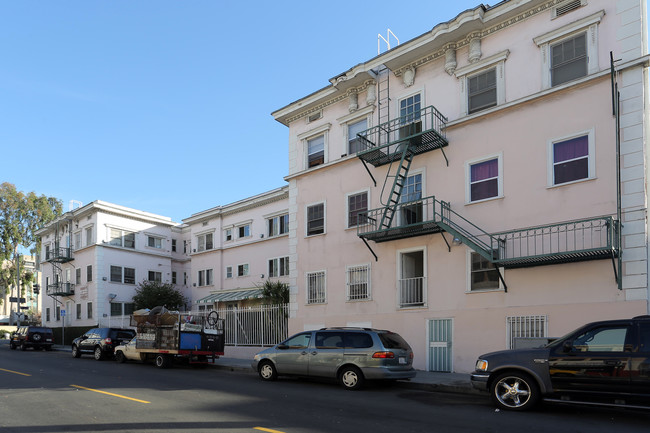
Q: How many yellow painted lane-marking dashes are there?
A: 3